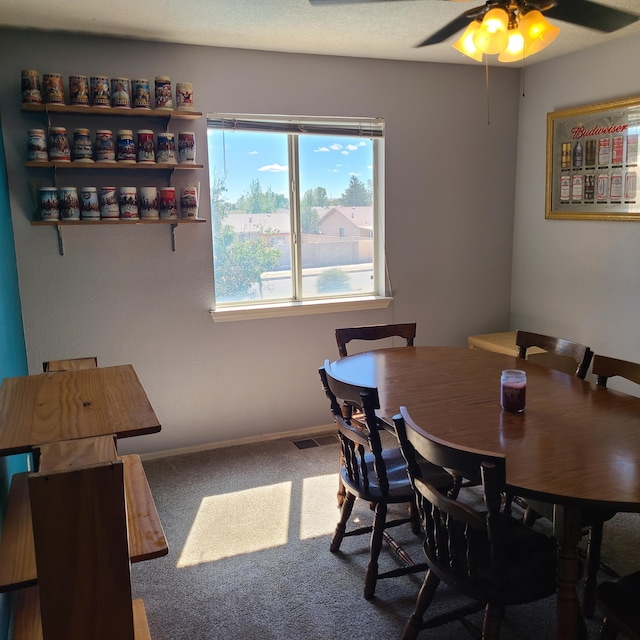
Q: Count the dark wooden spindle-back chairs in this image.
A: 6